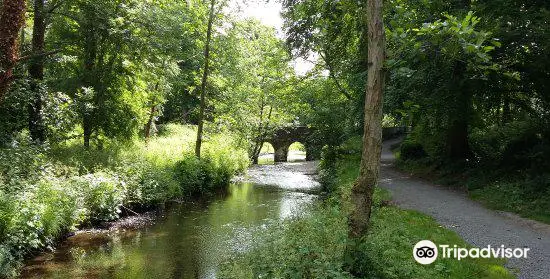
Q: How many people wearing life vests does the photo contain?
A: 0